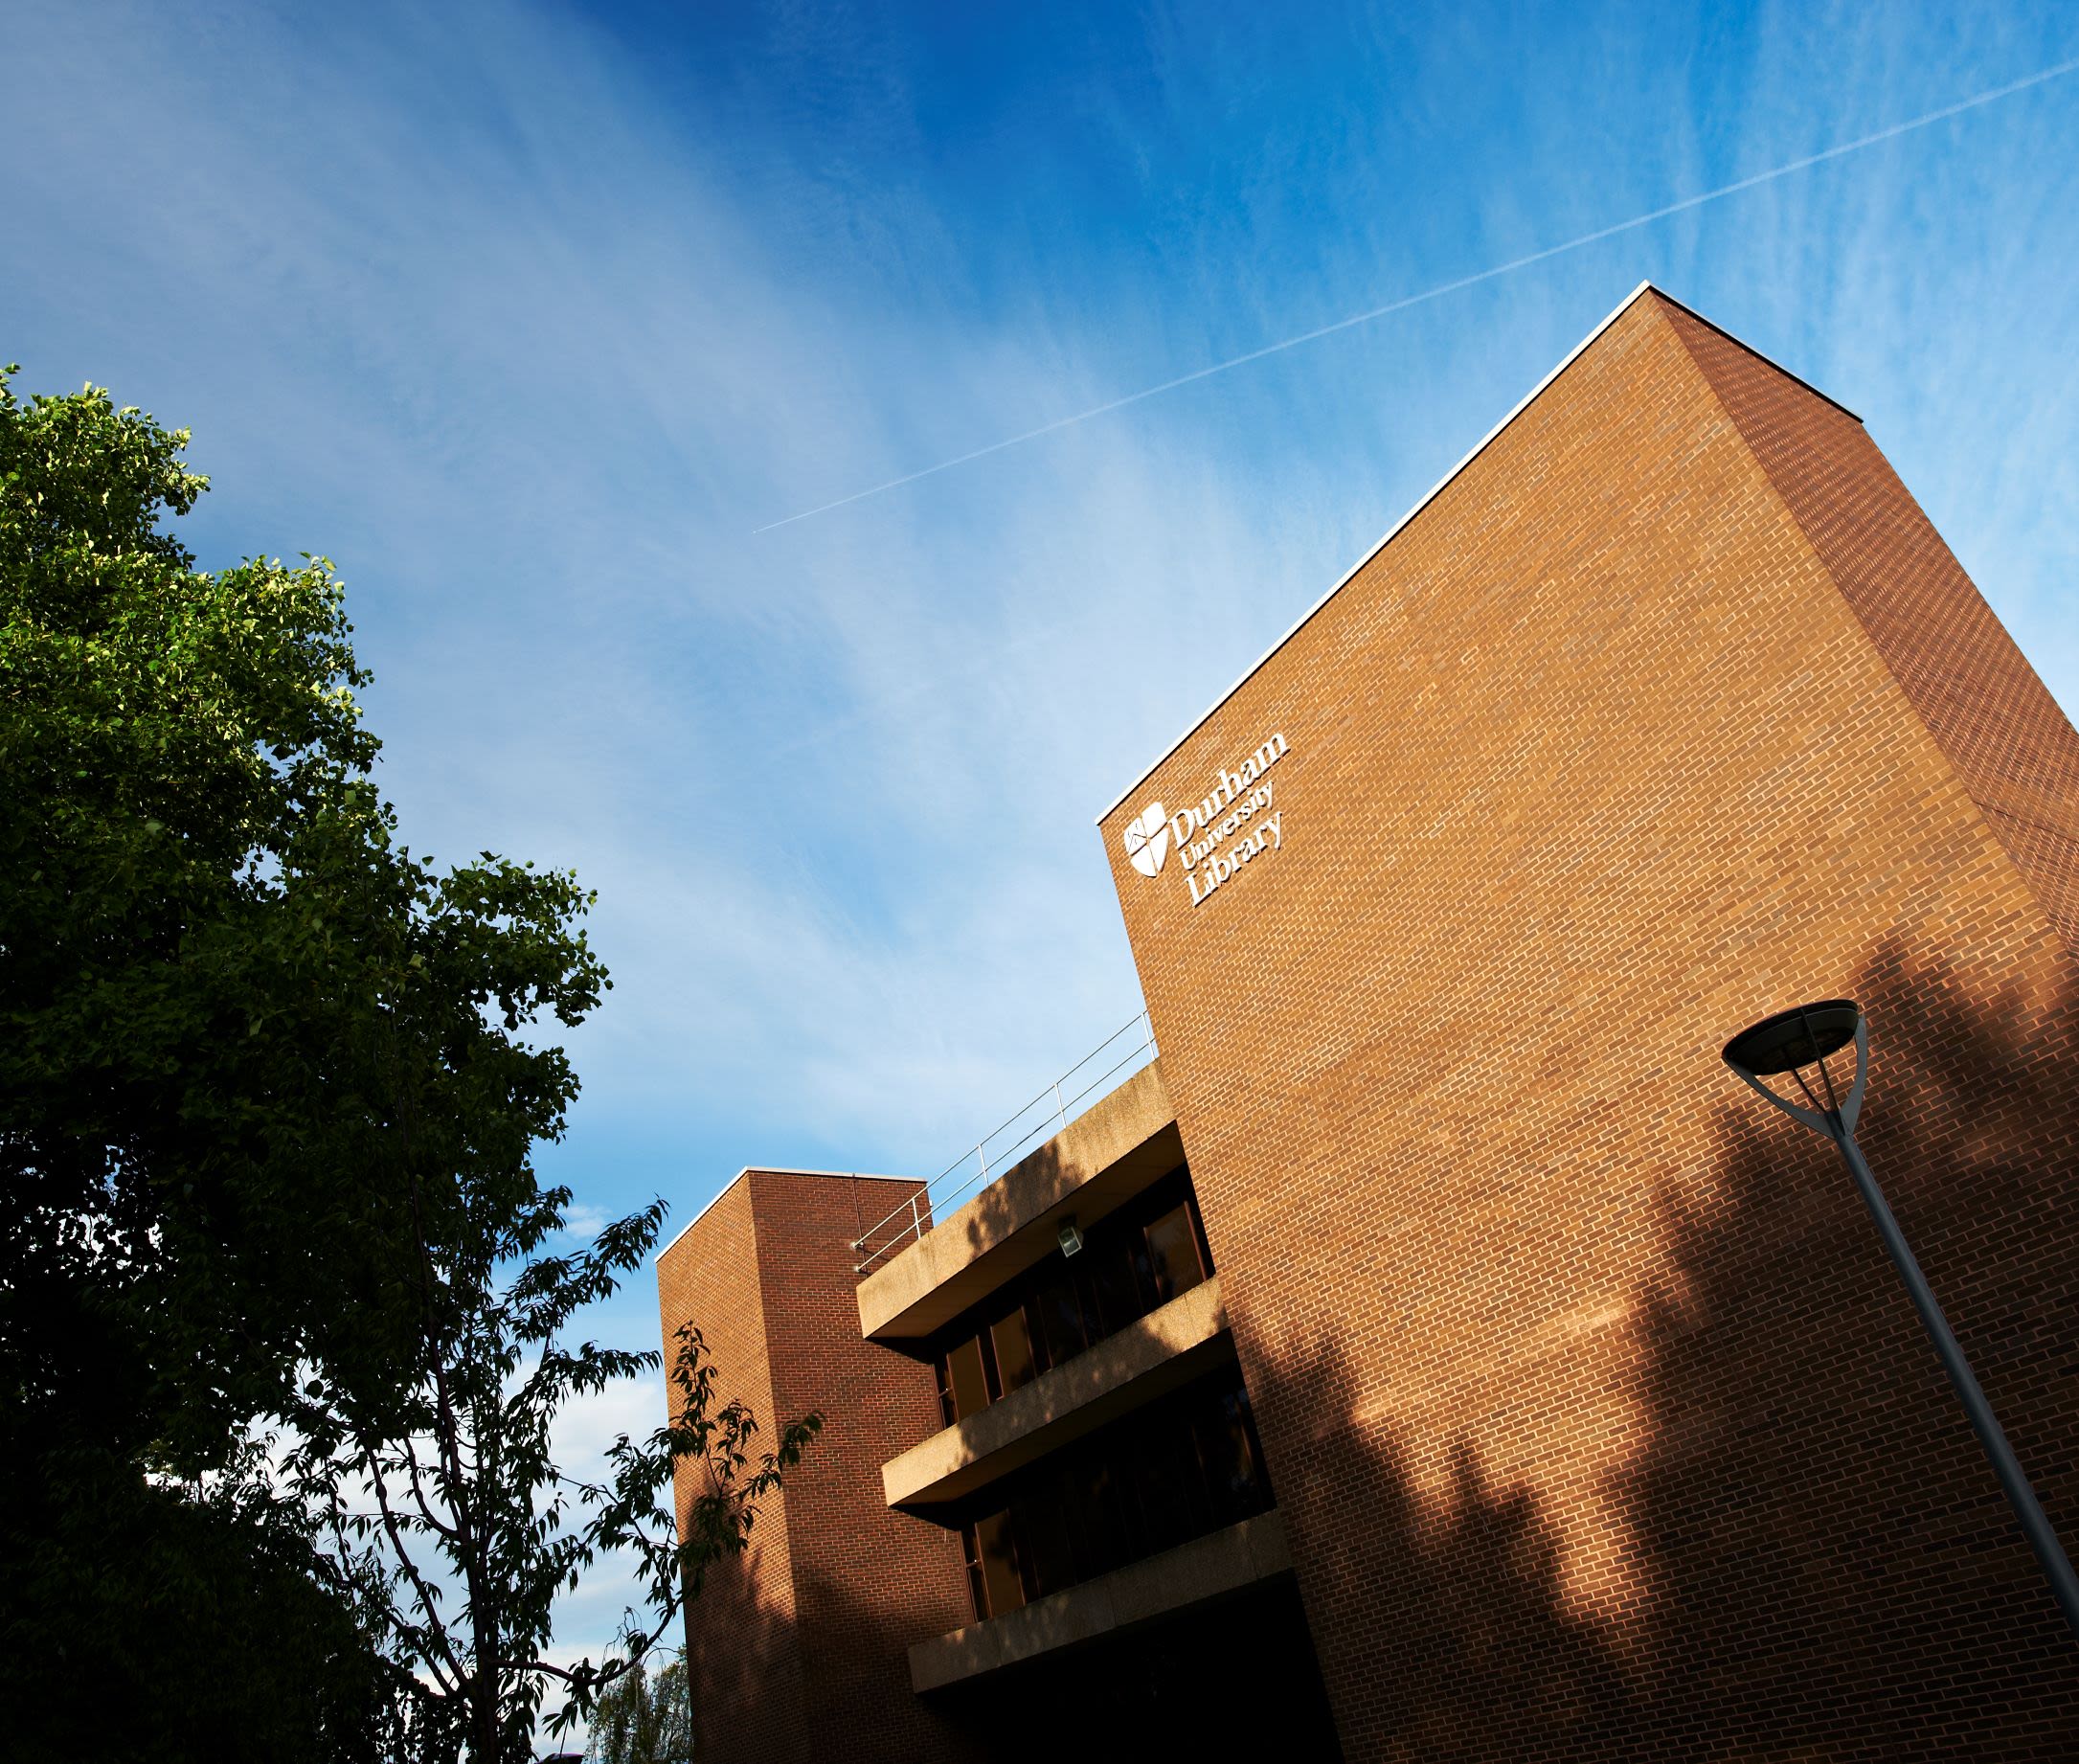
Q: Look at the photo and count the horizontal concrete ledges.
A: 3